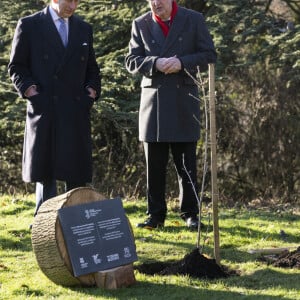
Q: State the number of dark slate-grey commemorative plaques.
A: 1